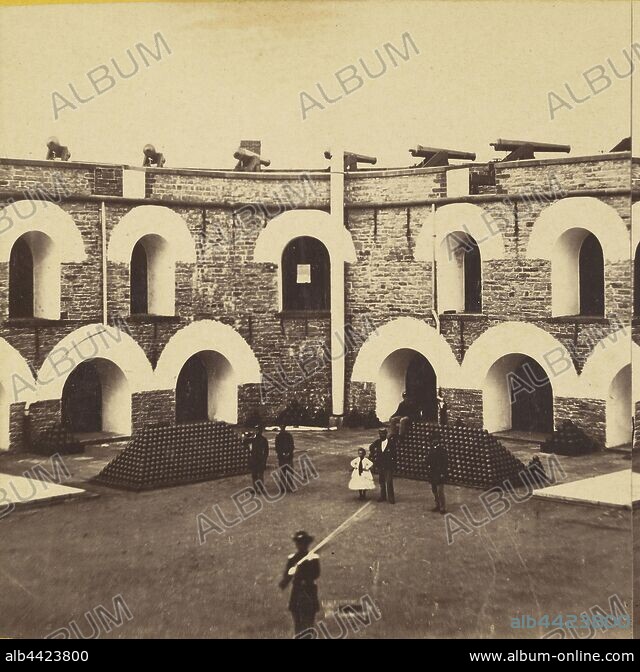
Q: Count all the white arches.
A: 11